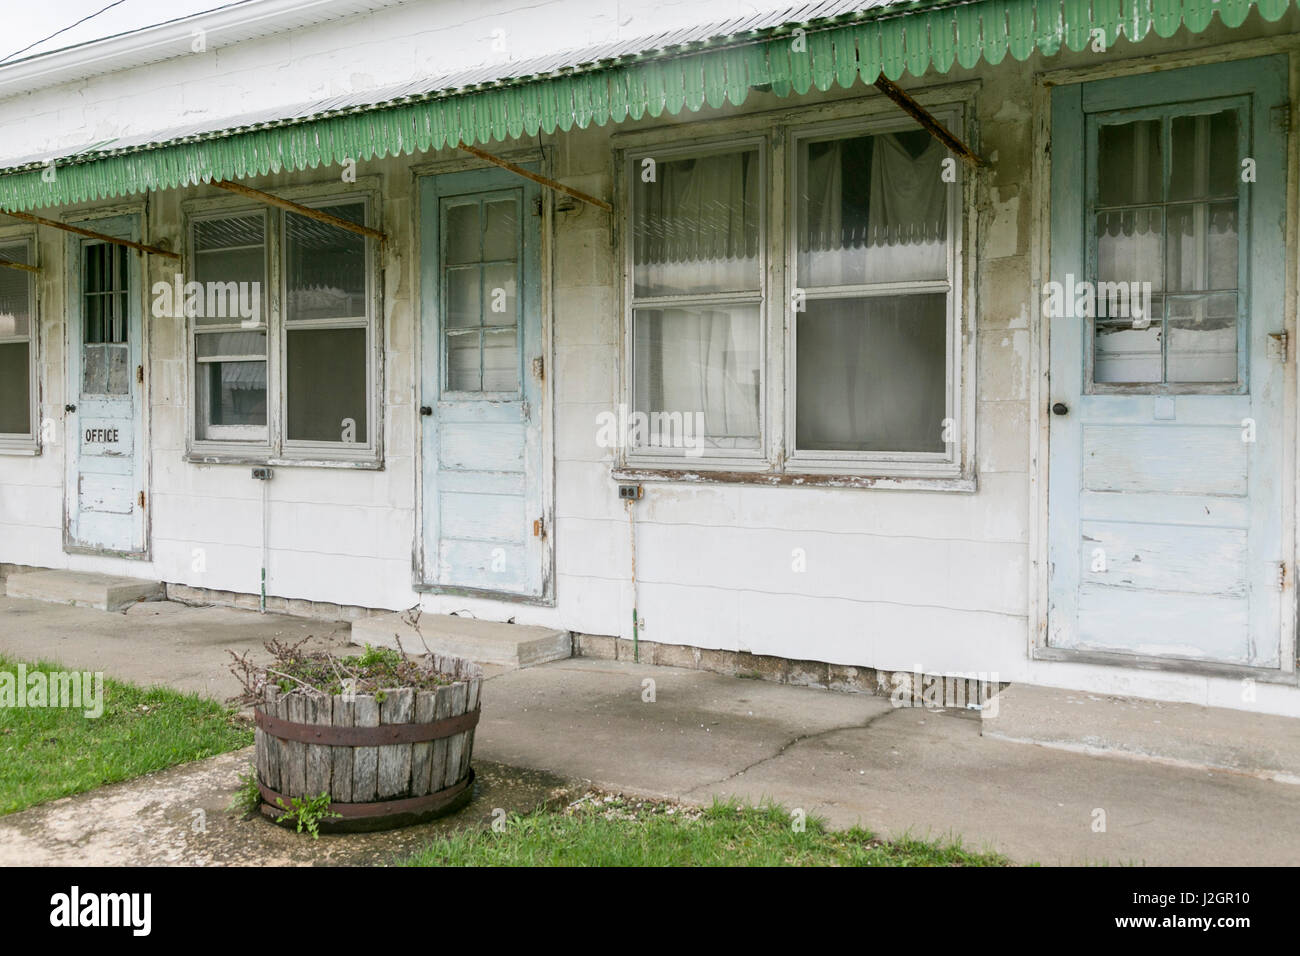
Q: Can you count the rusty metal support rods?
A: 5